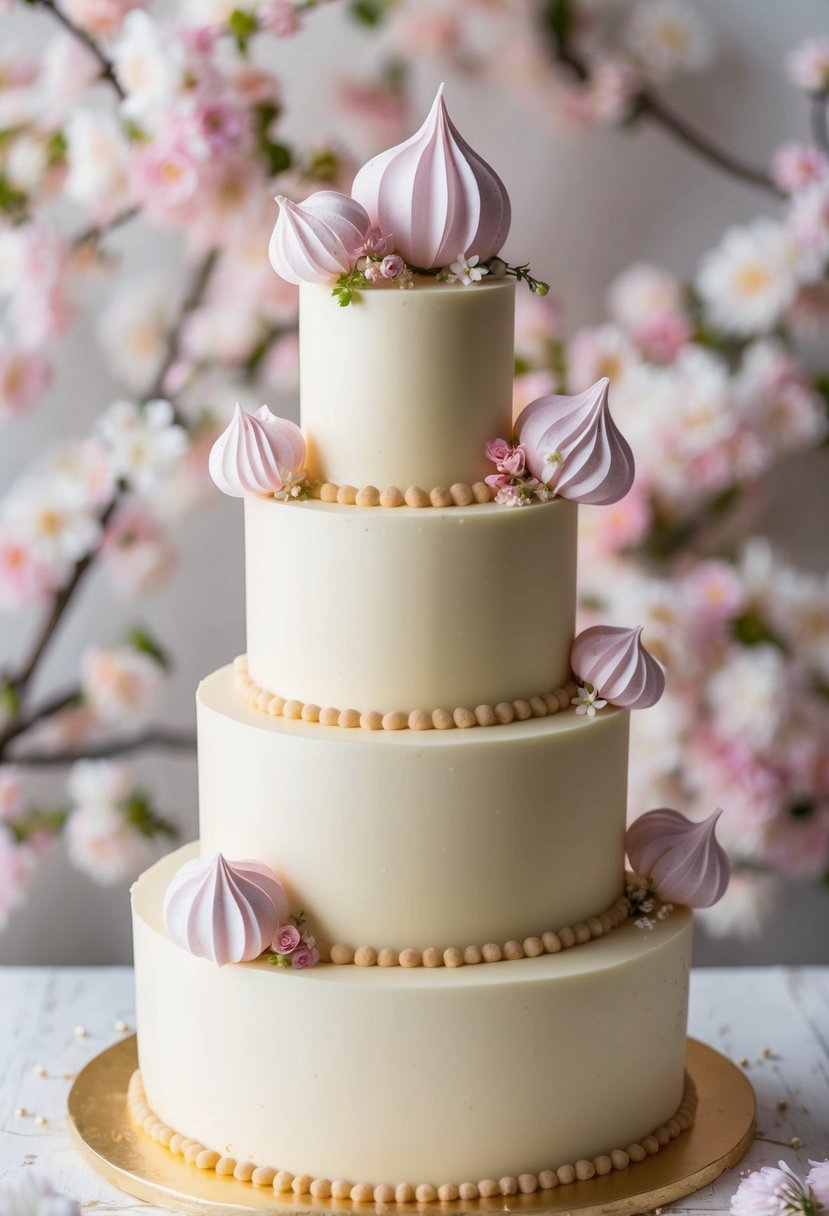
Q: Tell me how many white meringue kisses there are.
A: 0